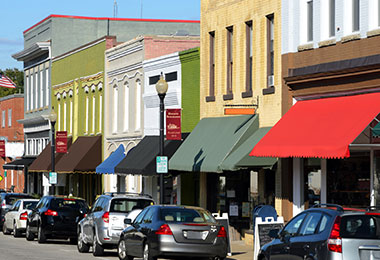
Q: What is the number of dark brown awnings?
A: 2